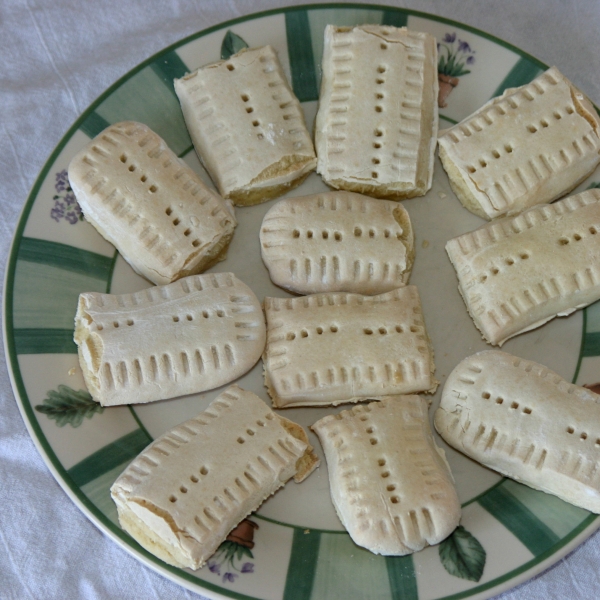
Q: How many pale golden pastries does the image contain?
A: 11